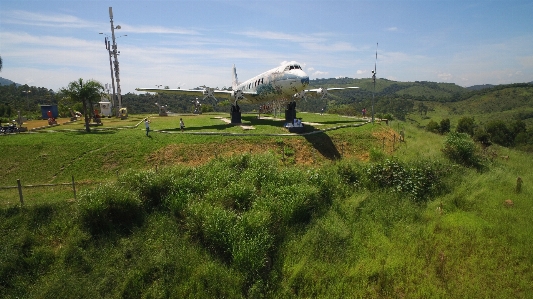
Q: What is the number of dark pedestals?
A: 2